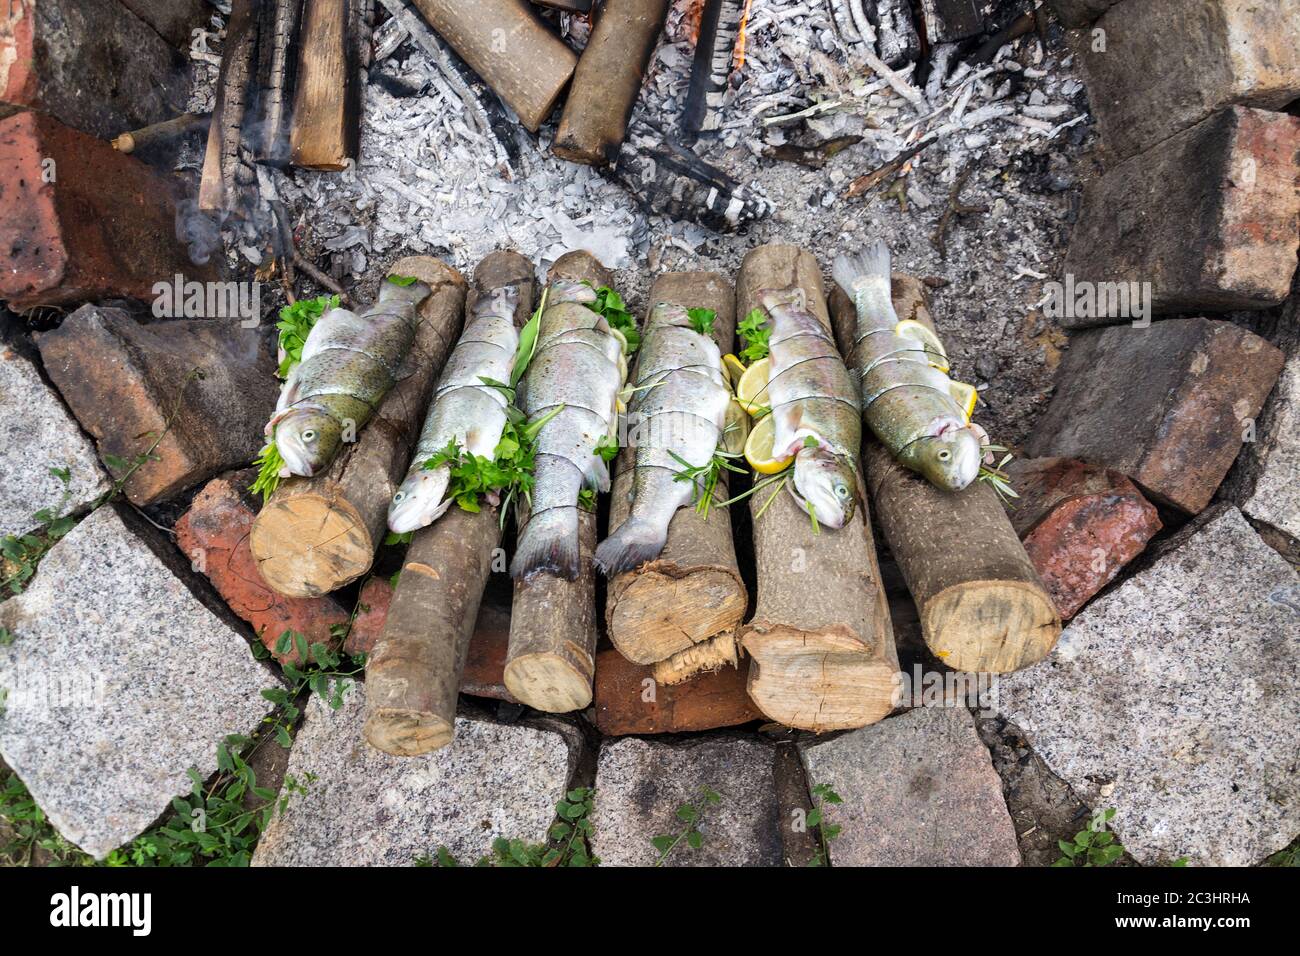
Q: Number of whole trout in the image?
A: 6